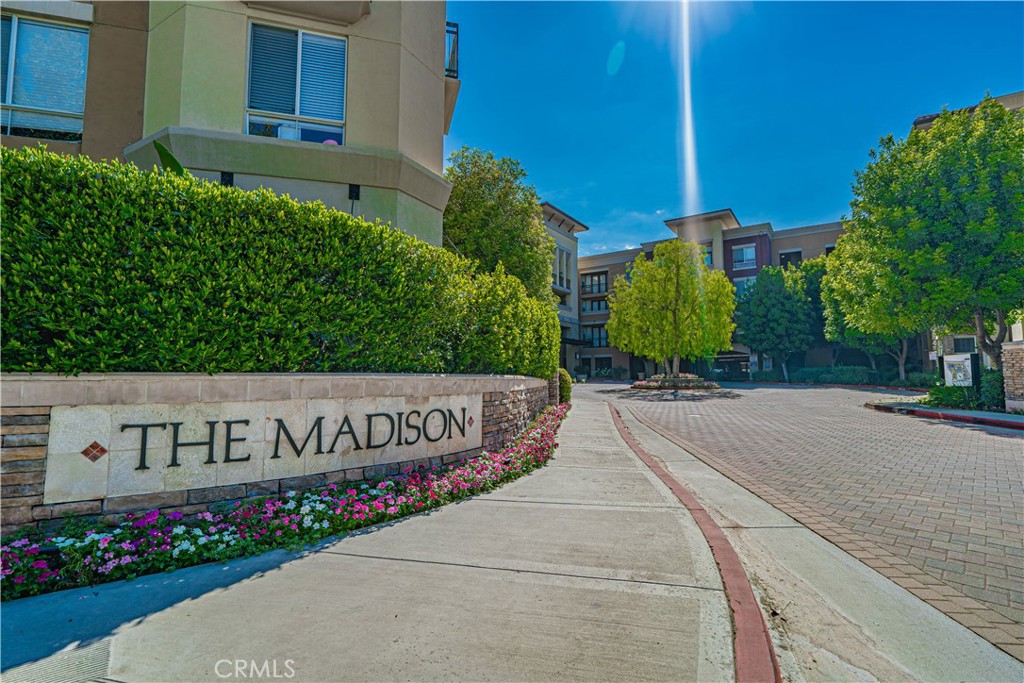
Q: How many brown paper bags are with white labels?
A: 0